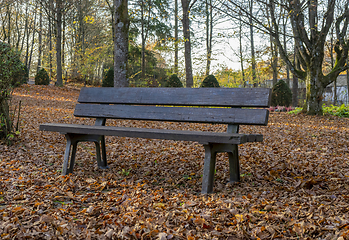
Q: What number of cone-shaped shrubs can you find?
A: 5